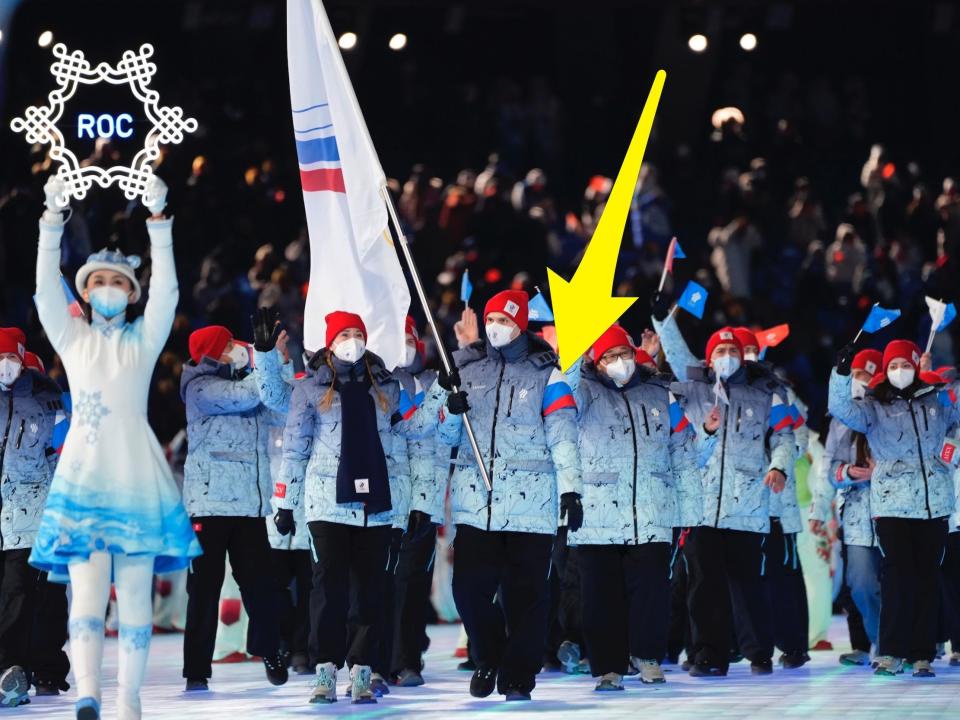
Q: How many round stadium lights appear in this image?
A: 5